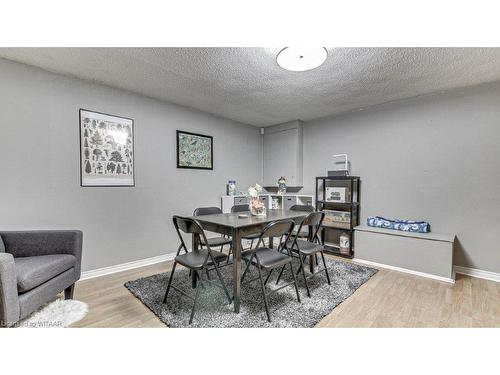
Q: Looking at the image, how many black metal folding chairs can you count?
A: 6